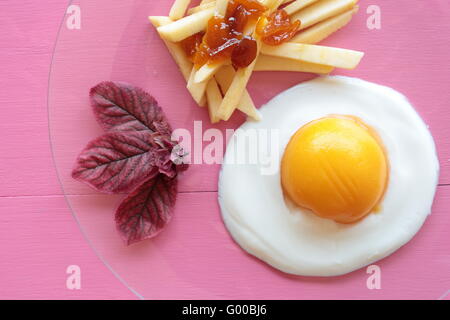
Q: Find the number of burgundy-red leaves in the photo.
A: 3